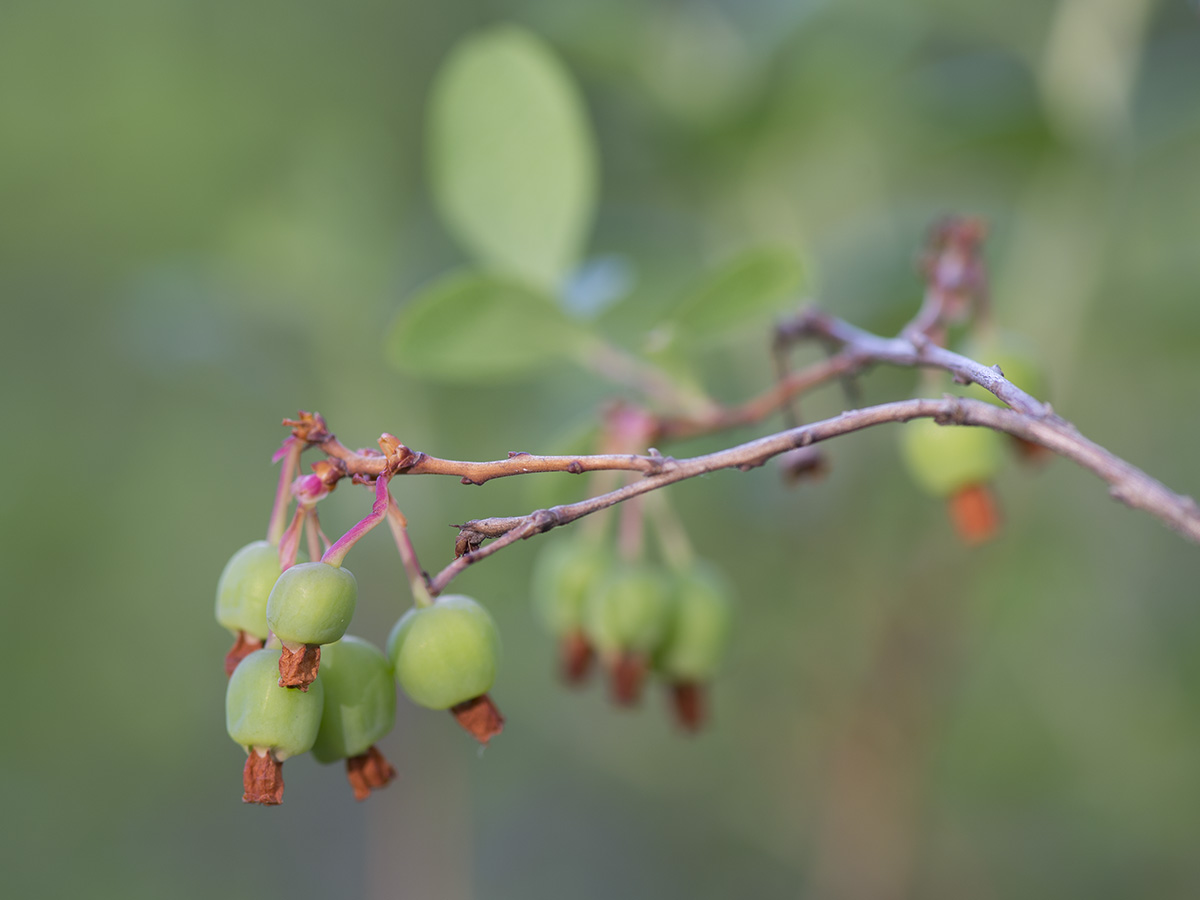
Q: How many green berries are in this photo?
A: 10